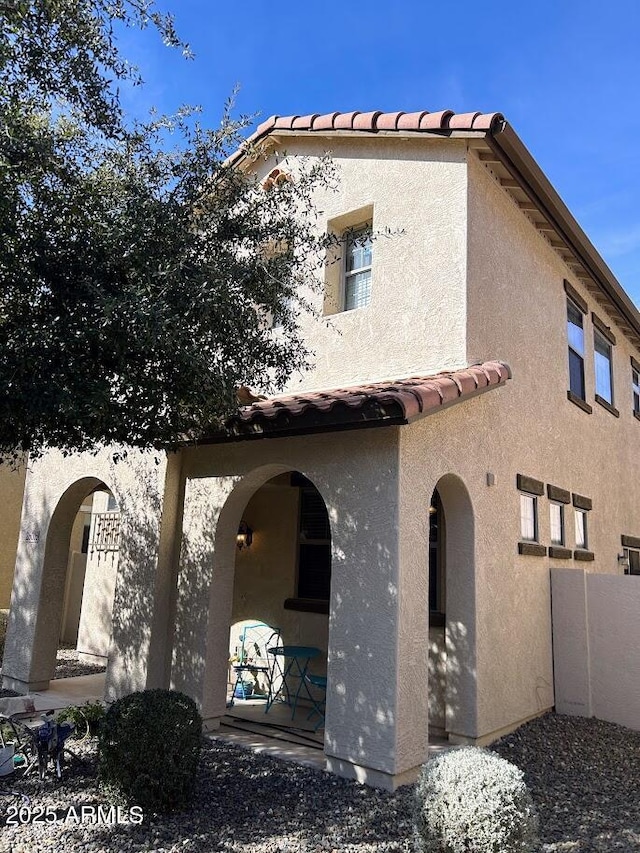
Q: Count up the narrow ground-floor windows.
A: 3